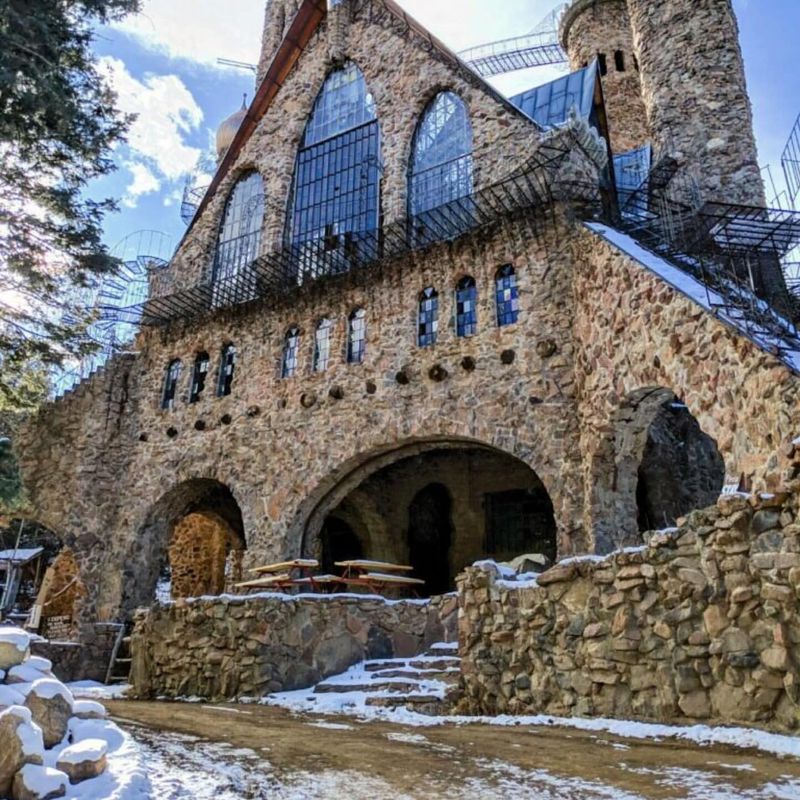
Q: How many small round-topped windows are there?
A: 9